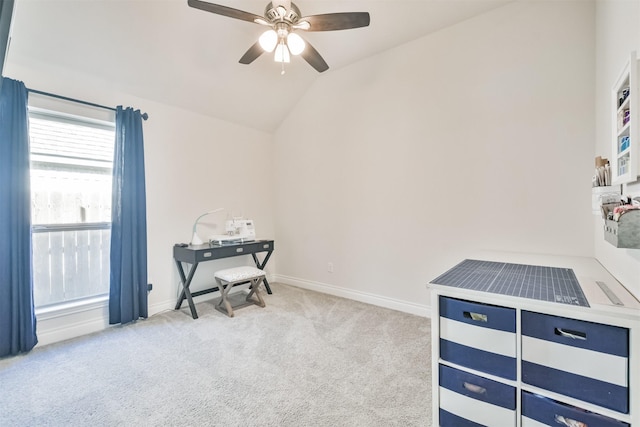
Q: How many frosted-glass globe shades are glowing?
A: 3